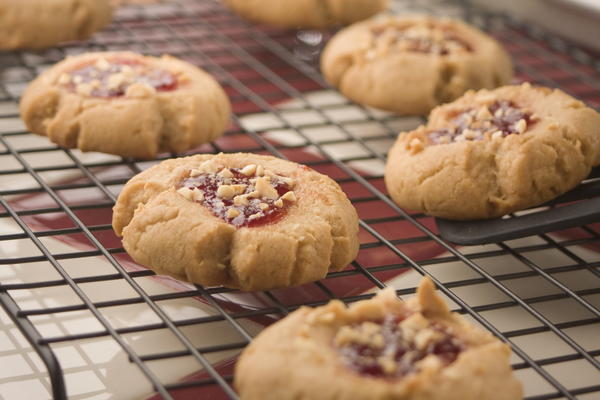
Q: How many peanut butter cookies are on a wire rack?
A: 7